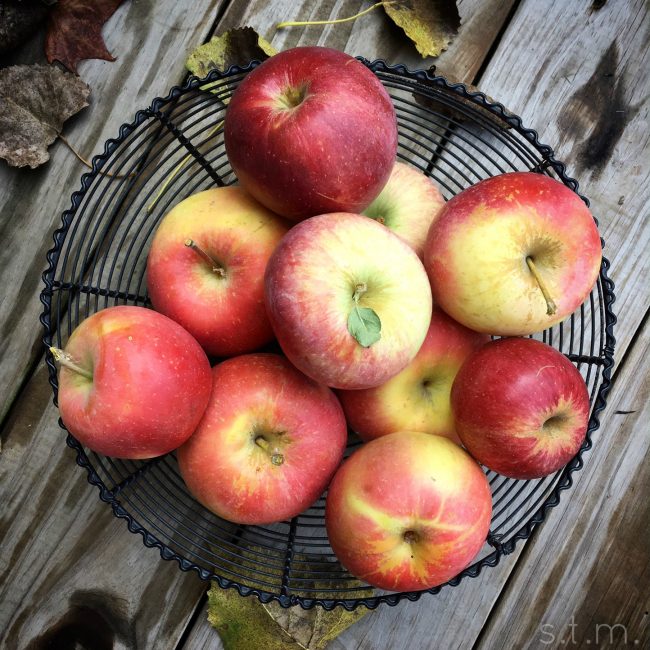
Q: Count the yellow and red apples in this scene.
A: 10